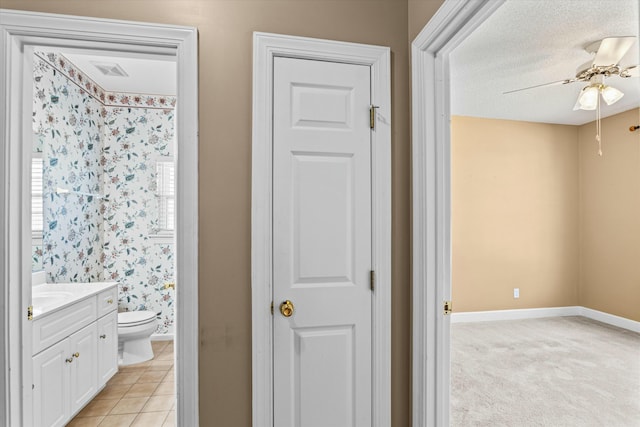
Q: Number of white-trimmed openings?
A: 3